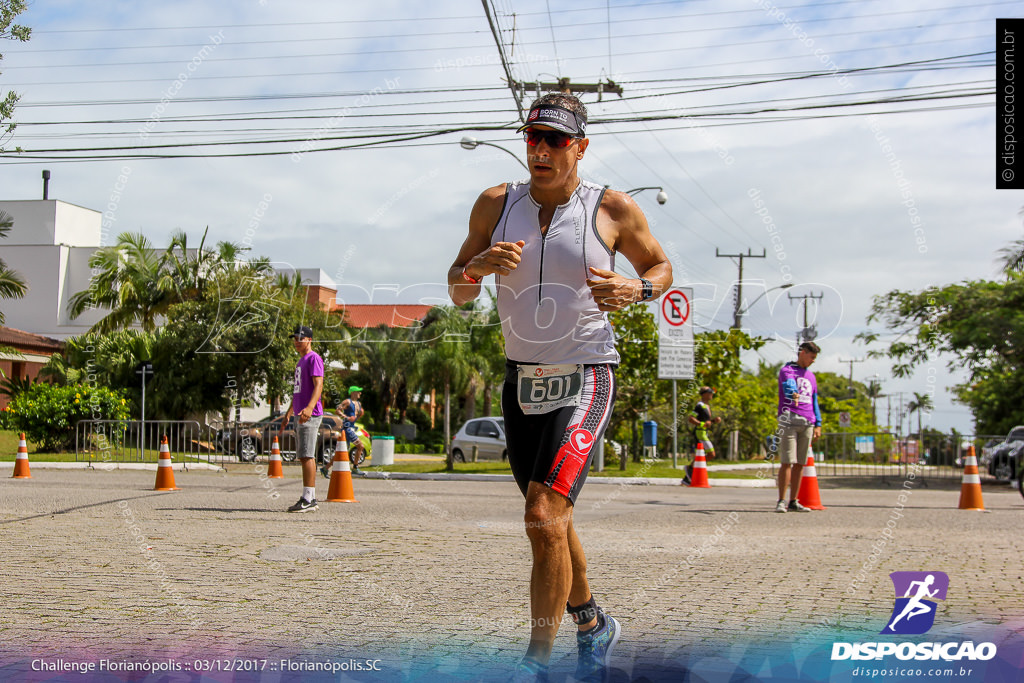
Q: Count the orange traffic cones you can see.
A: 7